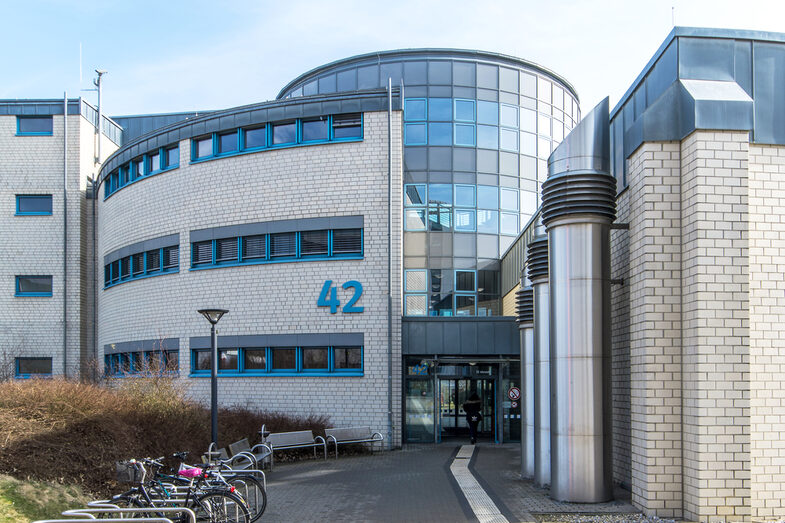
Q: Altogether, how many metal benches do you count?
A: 4